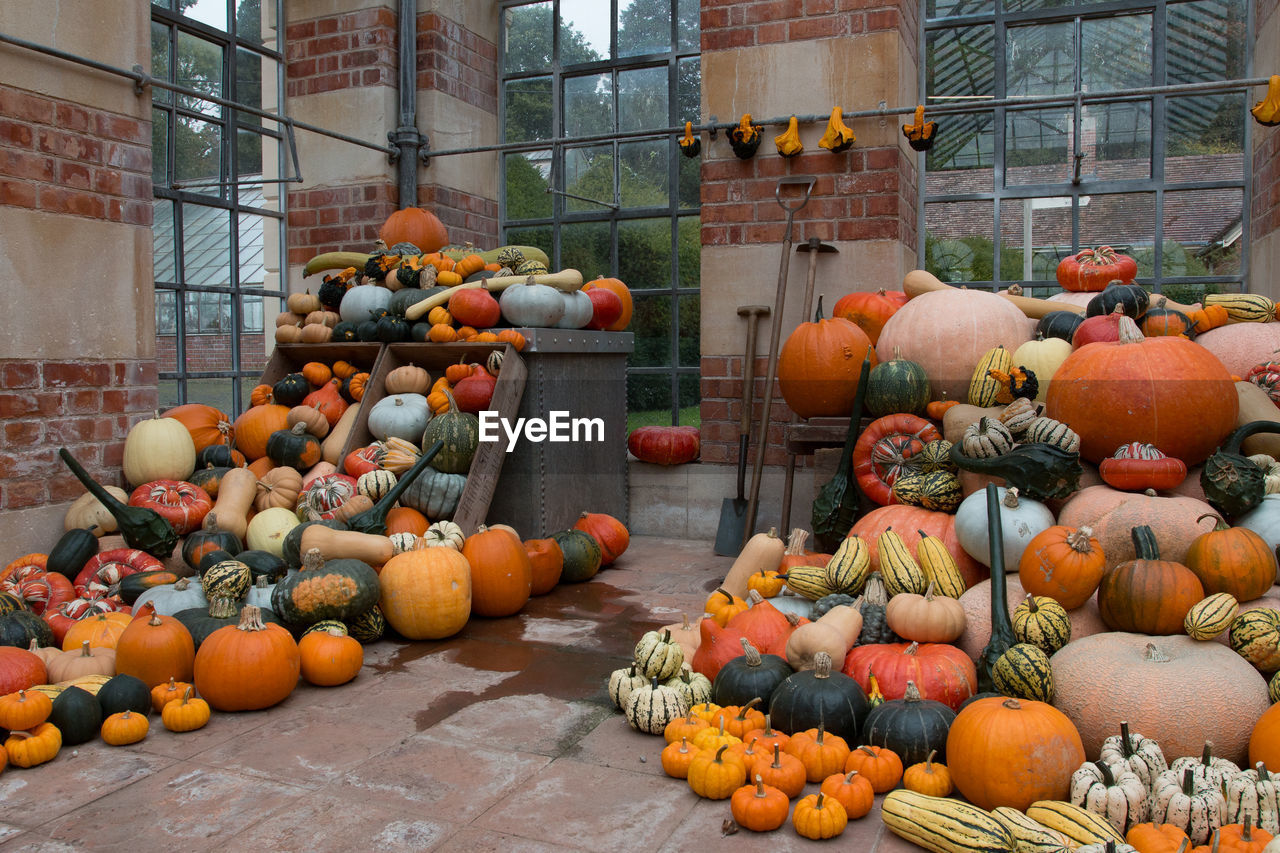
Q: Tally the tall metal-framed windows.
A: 3